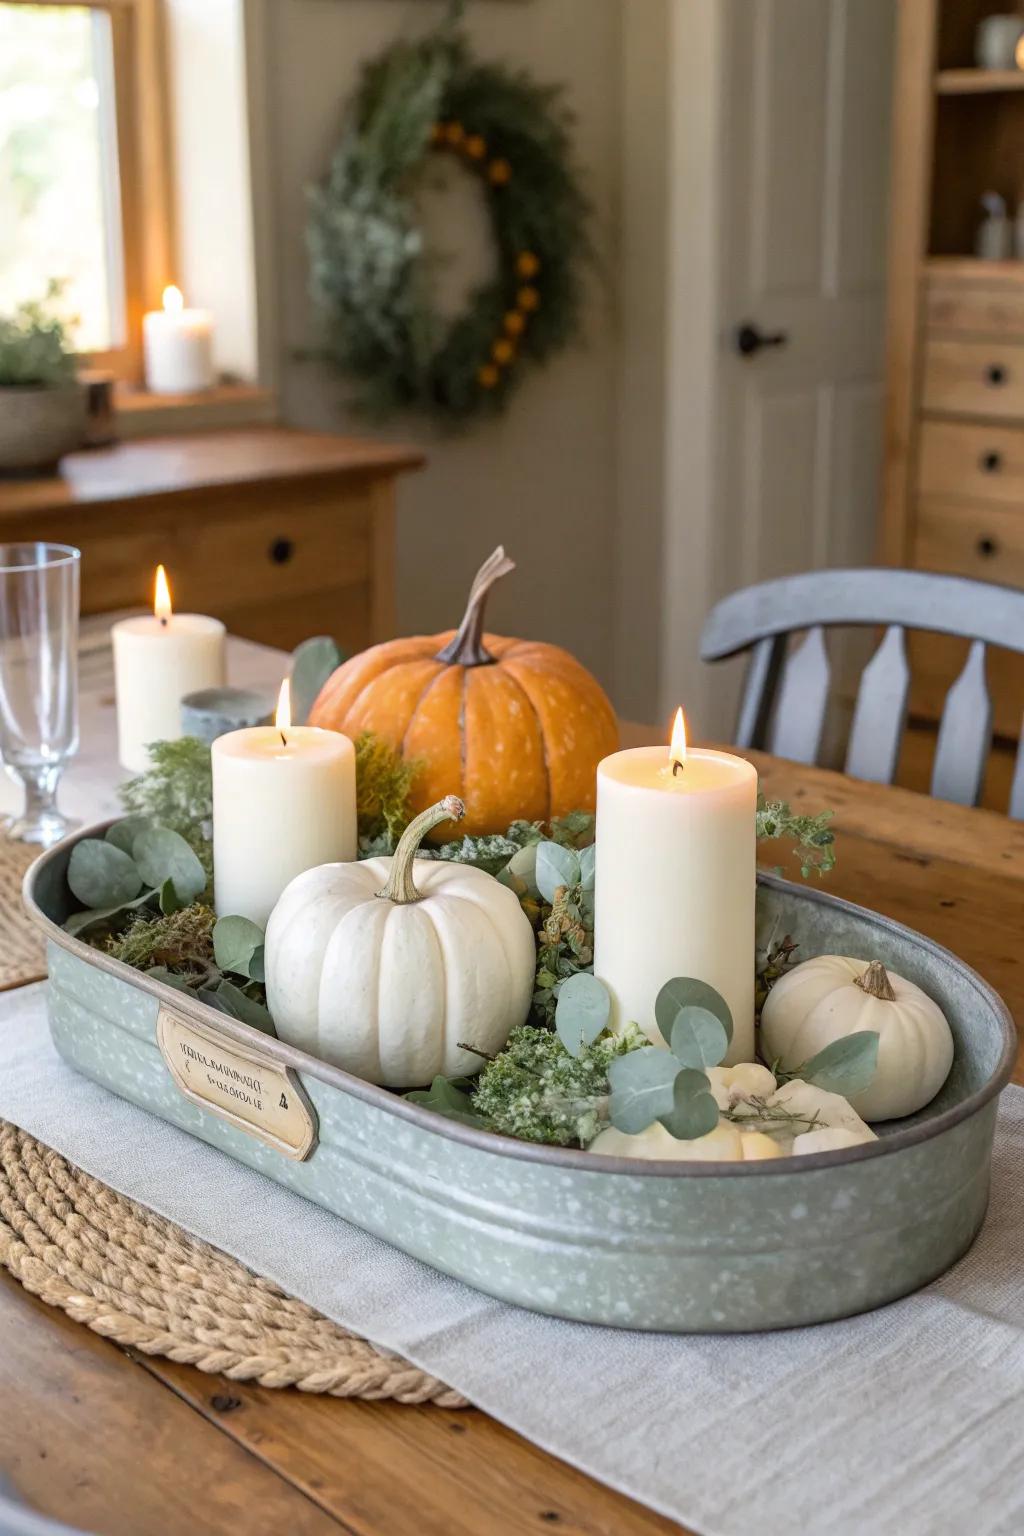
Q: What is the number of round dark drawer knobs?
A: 4